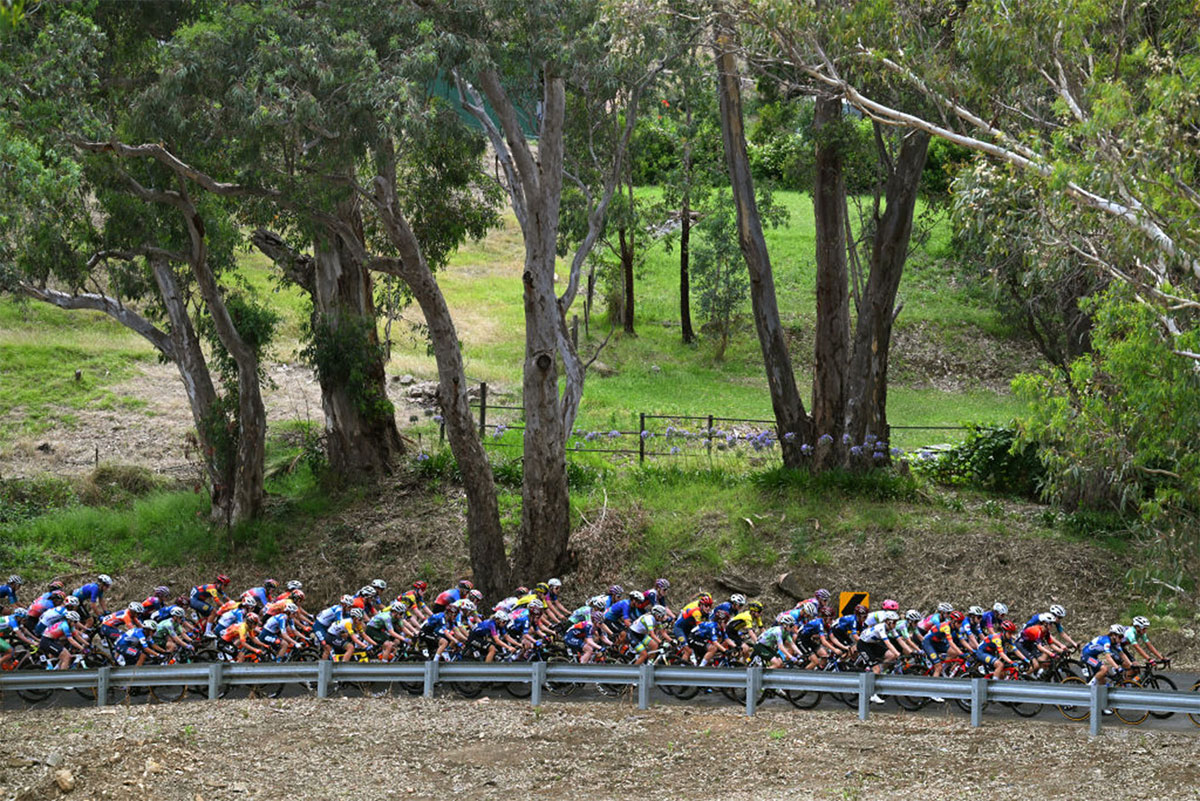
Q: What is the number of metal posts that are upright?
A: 10